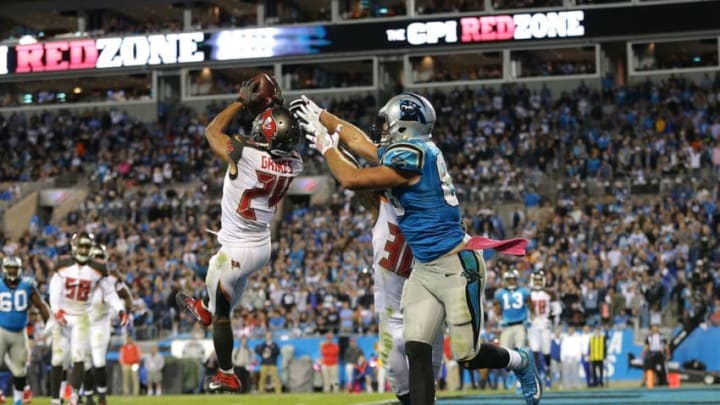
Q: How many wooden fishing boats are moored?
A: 0